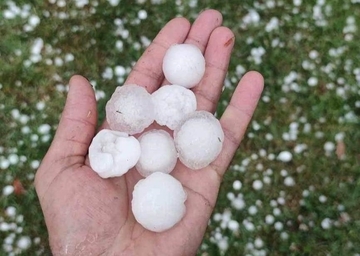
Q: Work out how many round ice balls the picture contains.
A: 7